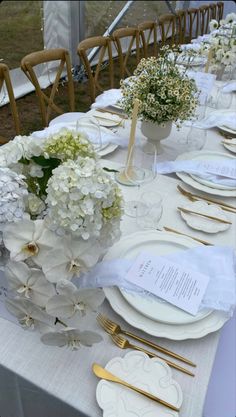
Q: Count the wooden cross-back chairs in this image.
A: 11